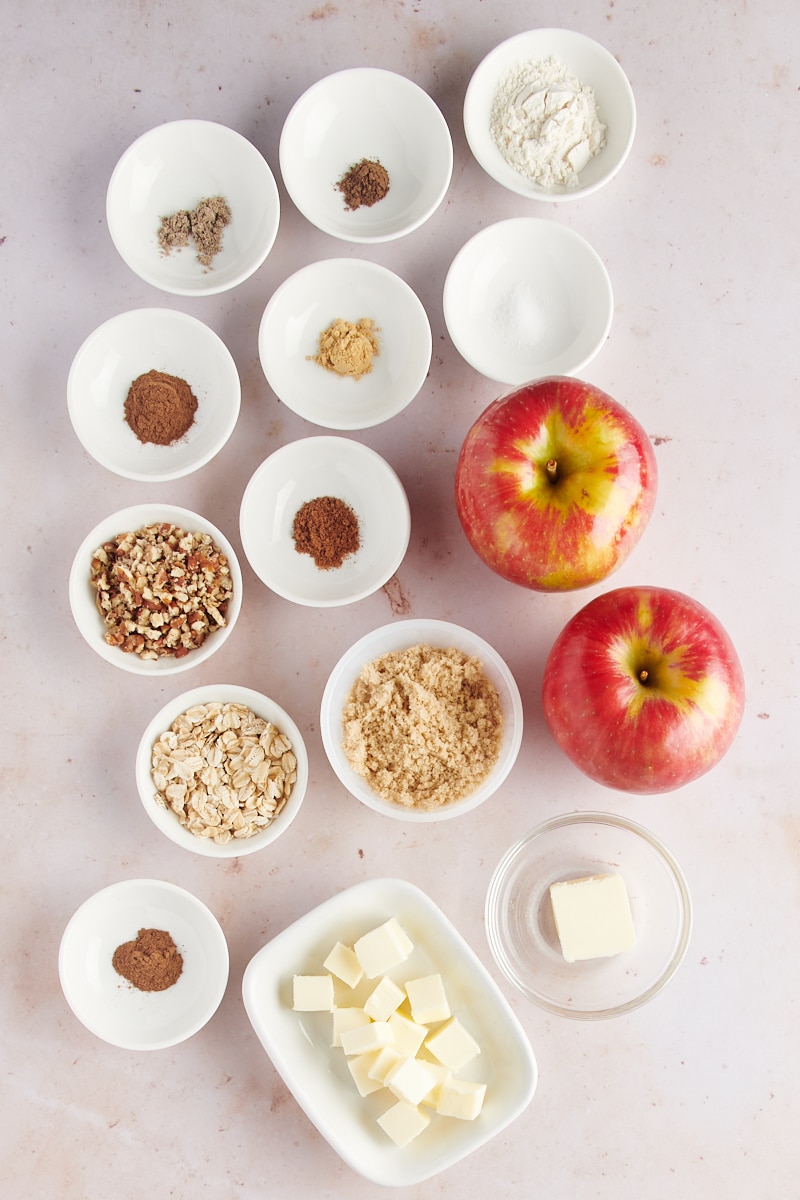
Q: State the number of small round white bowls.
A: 11